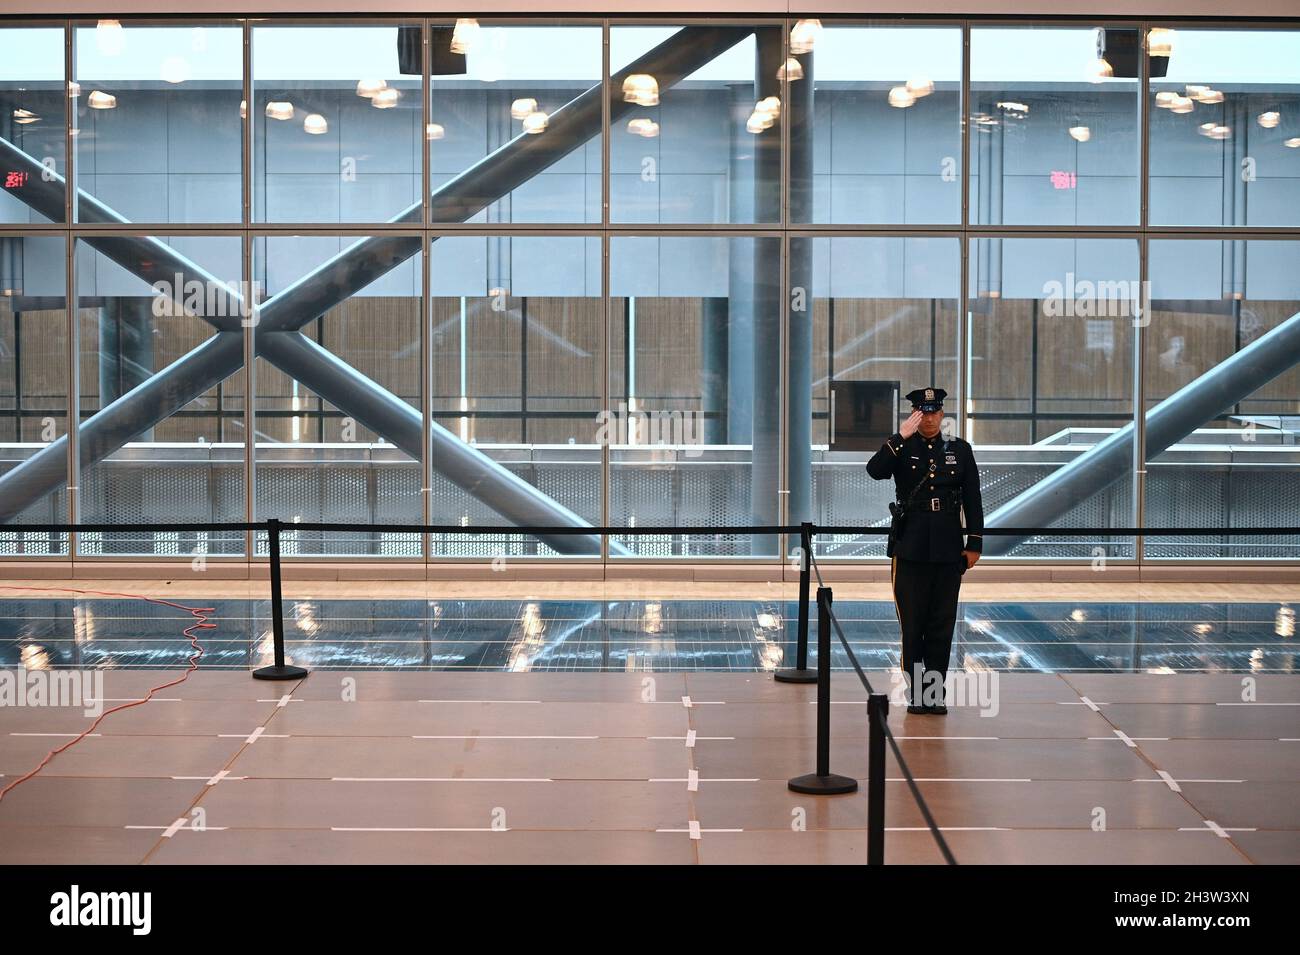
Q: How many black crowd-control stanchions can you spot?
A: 4